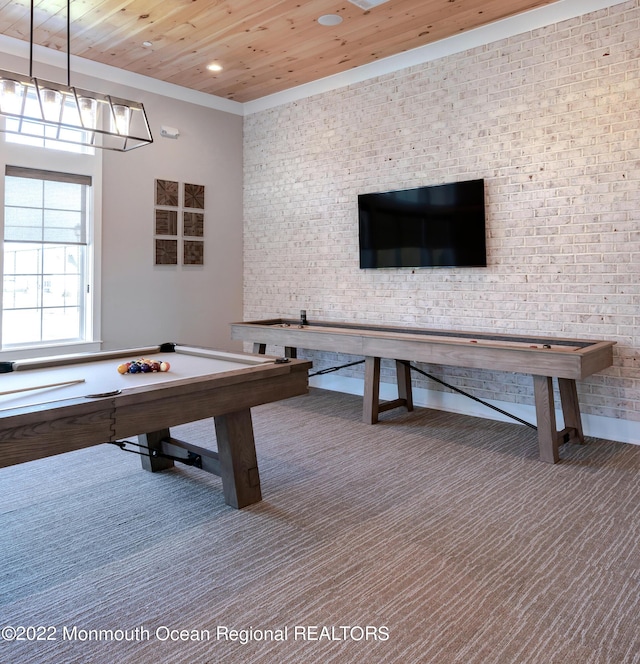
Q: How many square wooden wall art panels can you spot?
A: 6